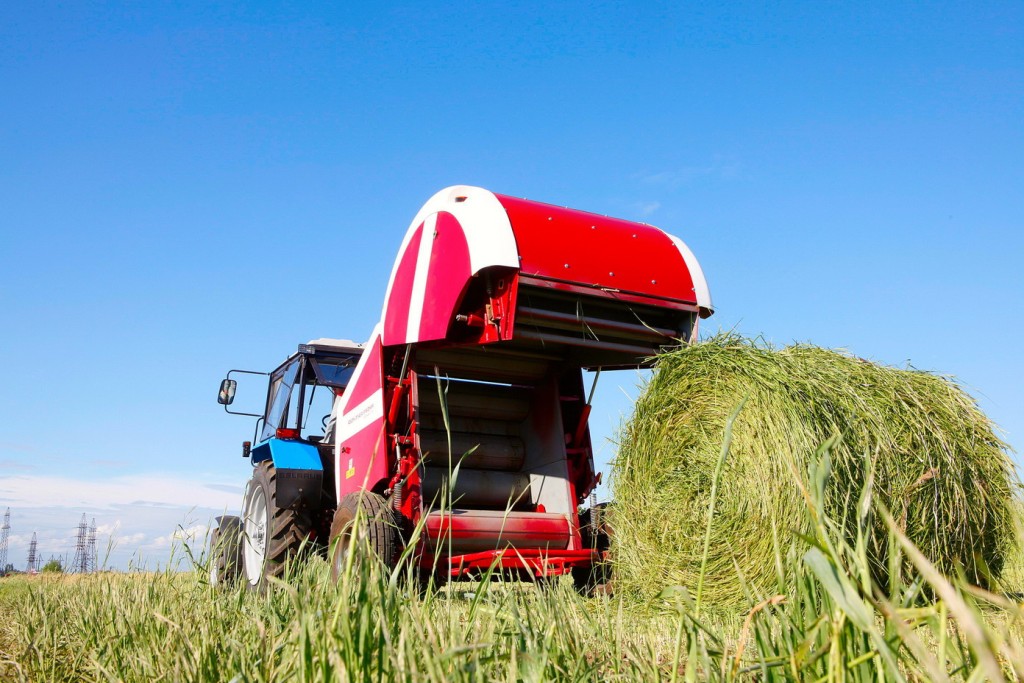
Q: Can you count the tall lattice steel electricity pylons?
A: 4